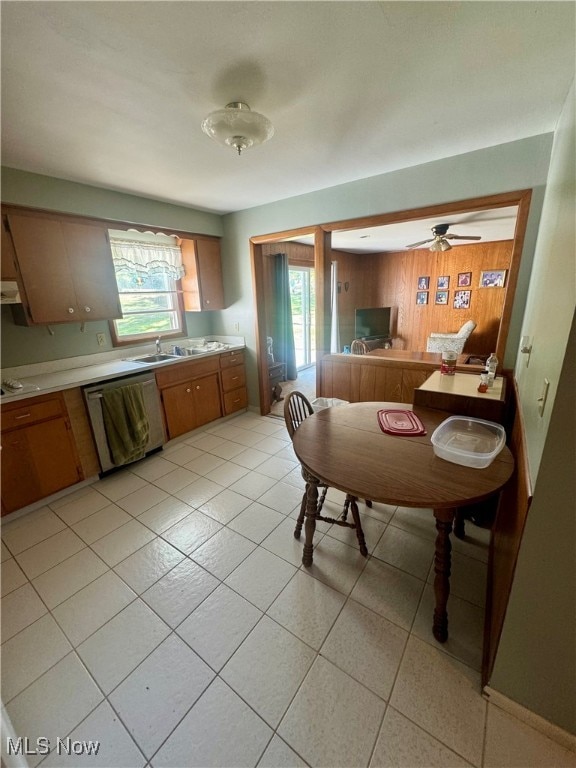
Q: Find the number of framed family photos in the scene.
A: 7